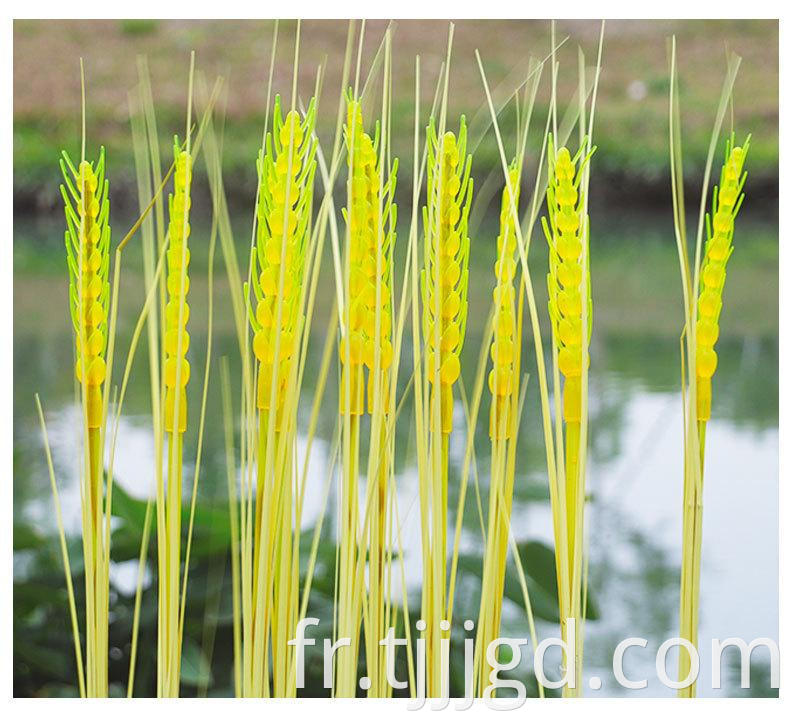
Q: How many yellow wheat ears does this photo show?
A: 9